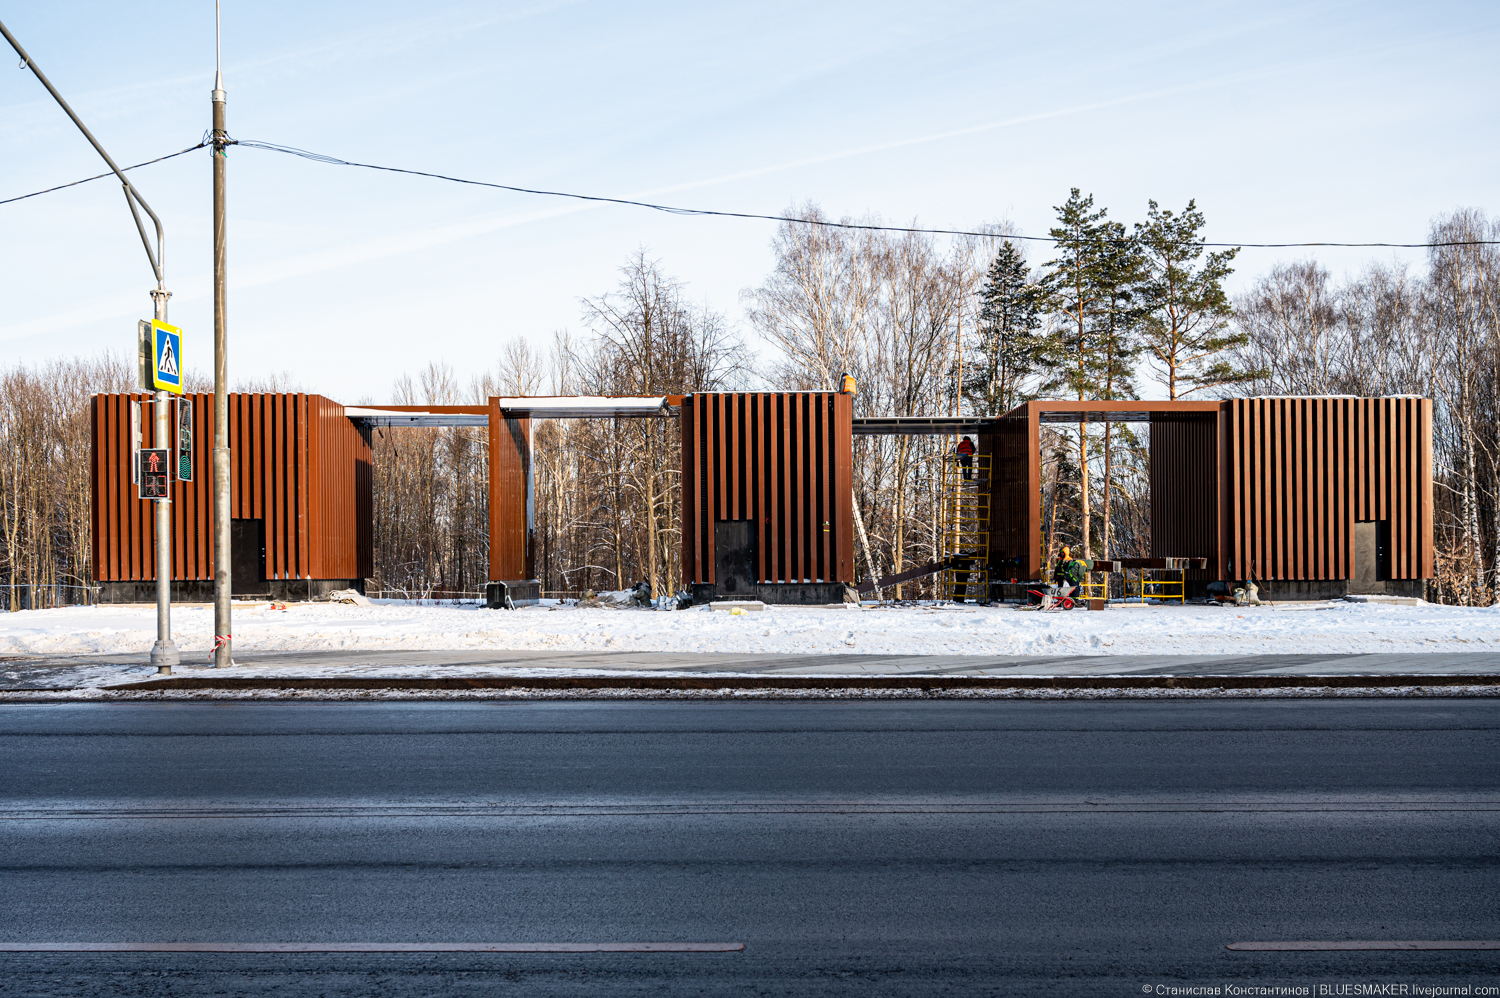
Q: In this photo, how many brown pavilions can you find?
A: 3